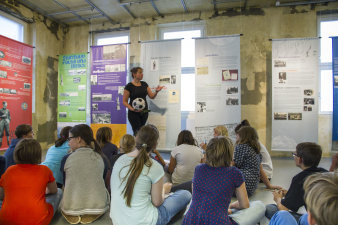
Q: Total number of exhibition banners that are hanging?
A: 7